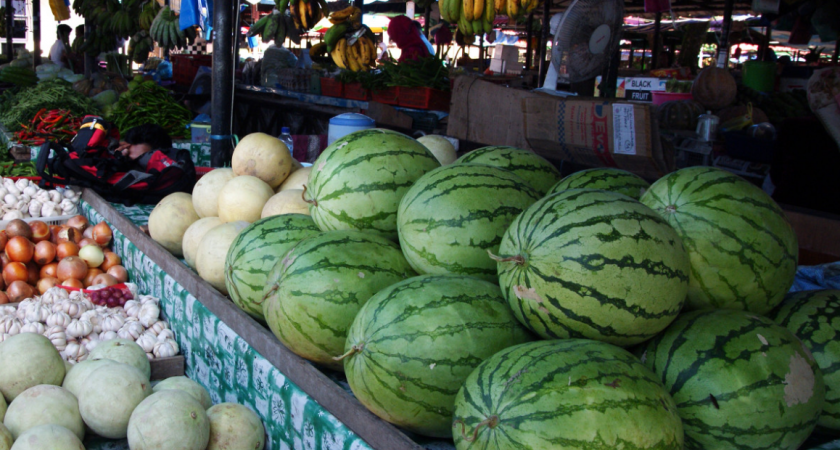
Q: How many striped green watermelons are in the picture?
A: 12